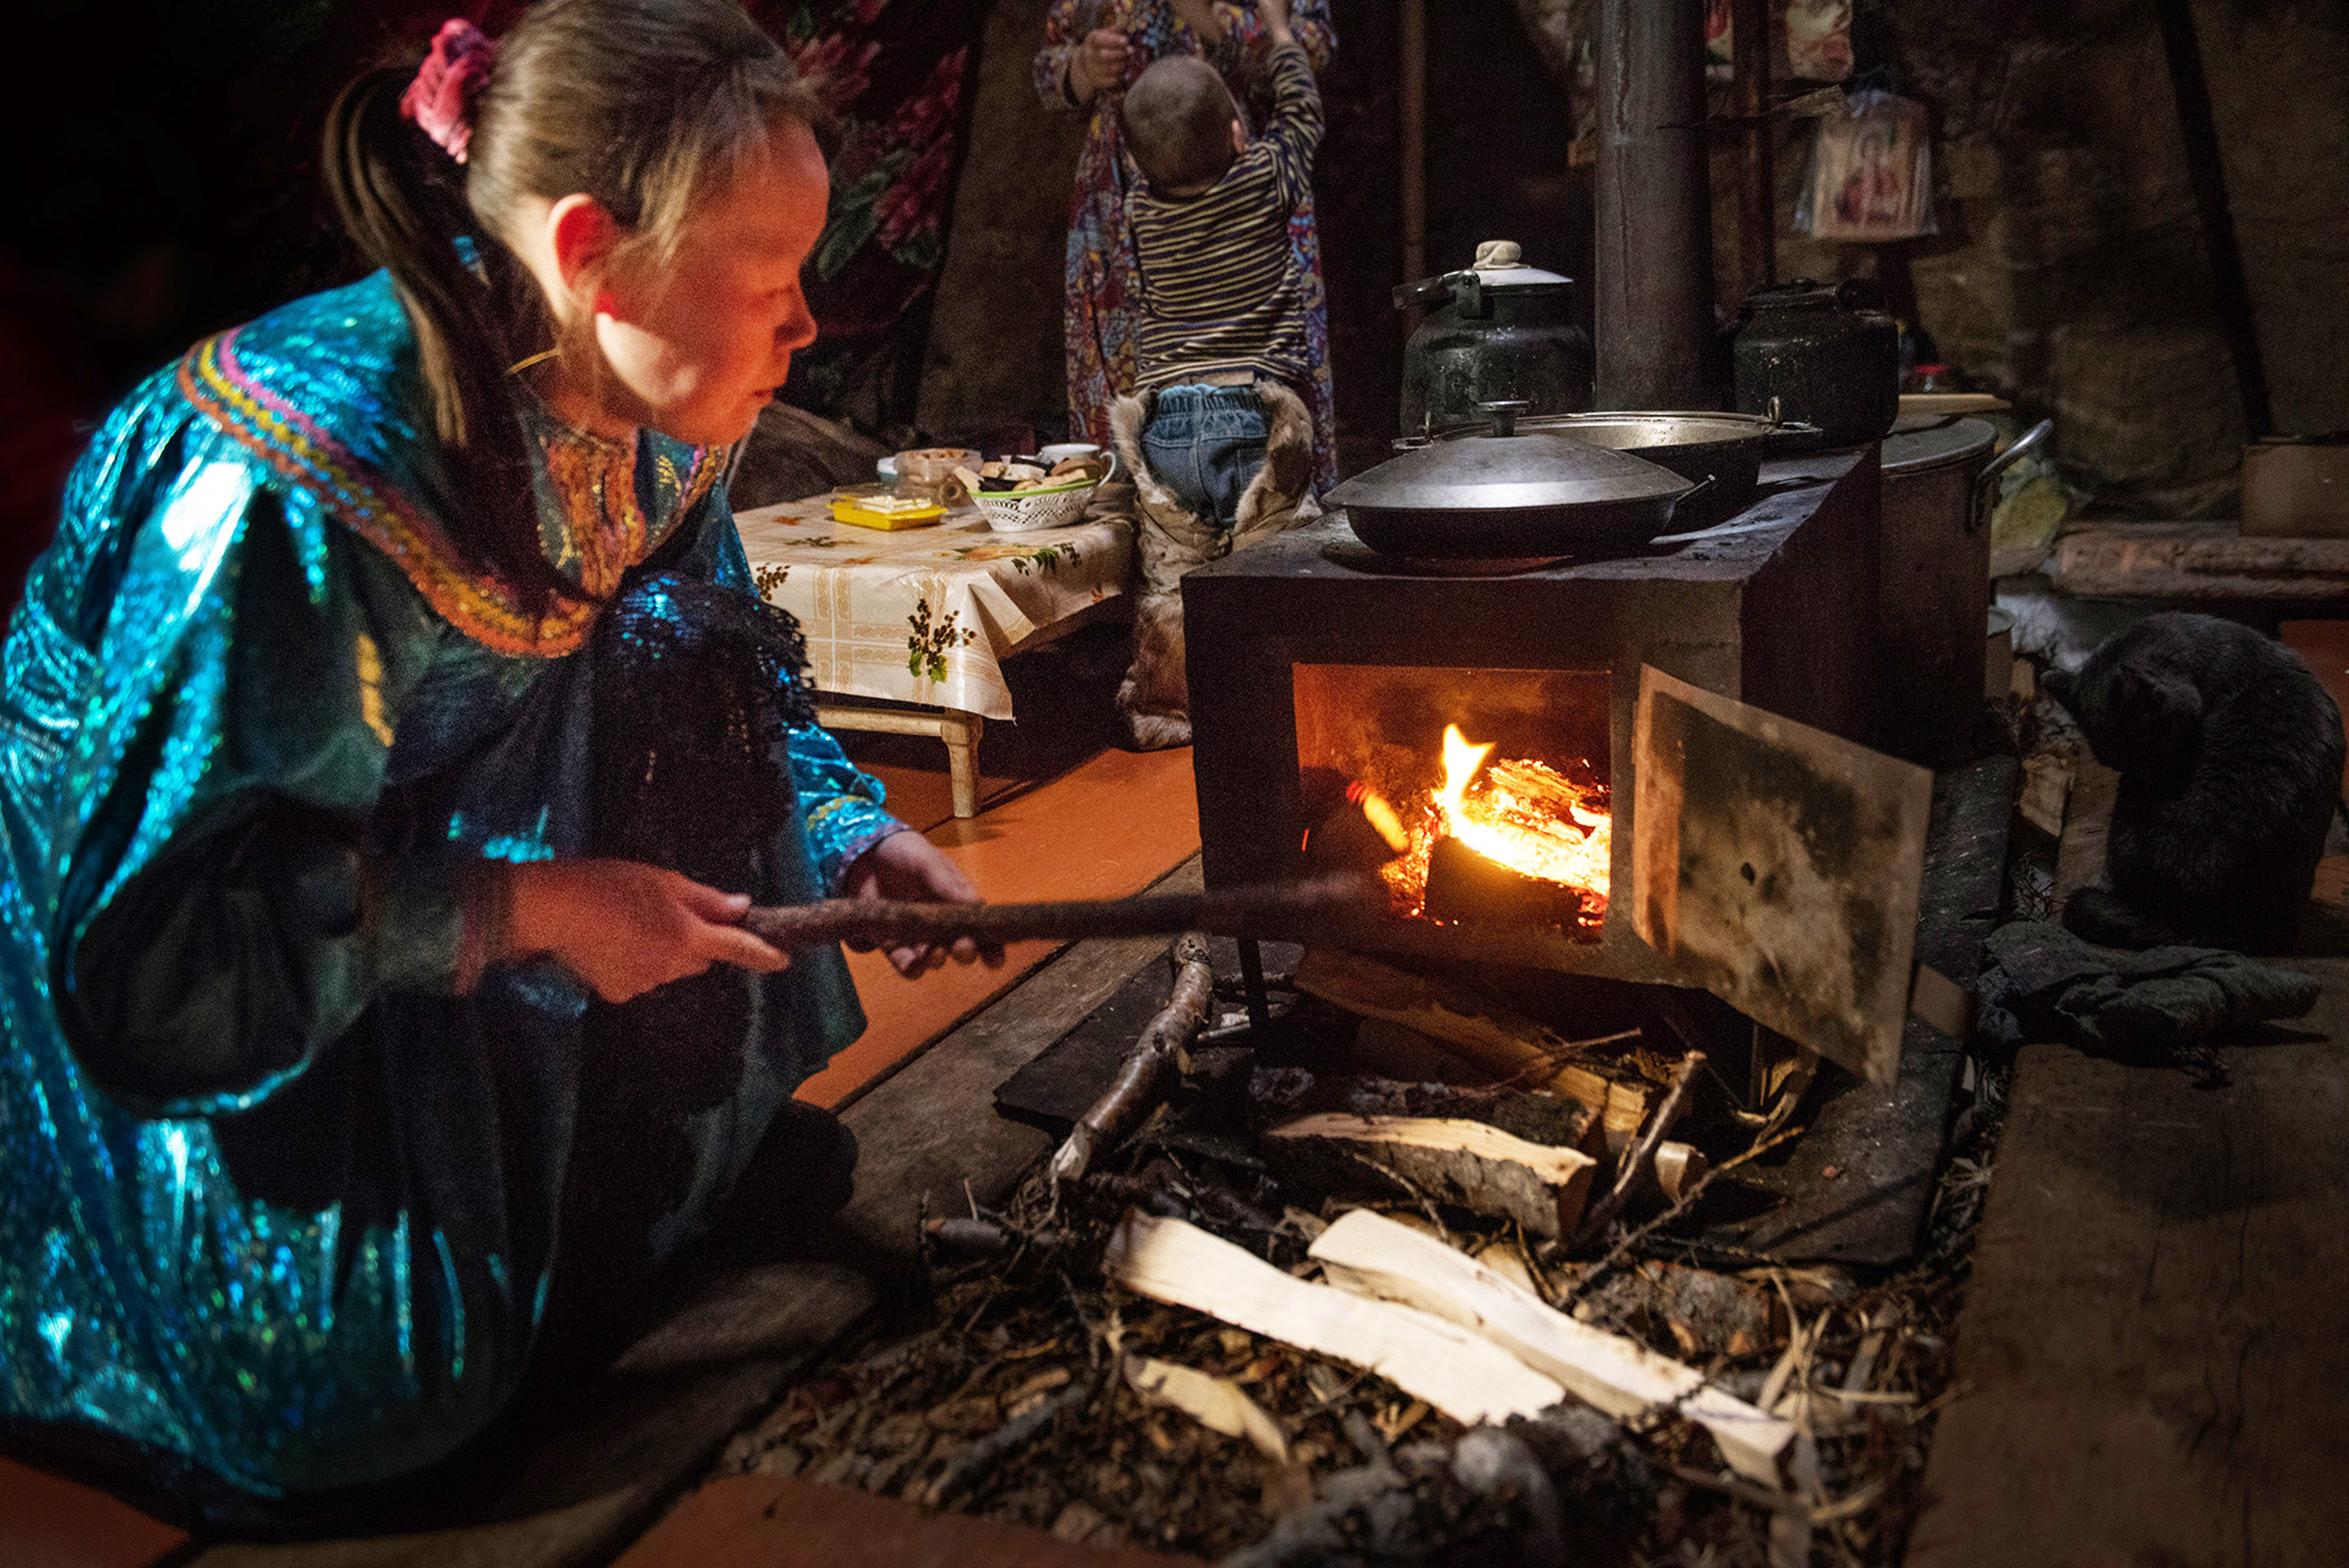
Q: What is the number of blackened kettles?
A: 2